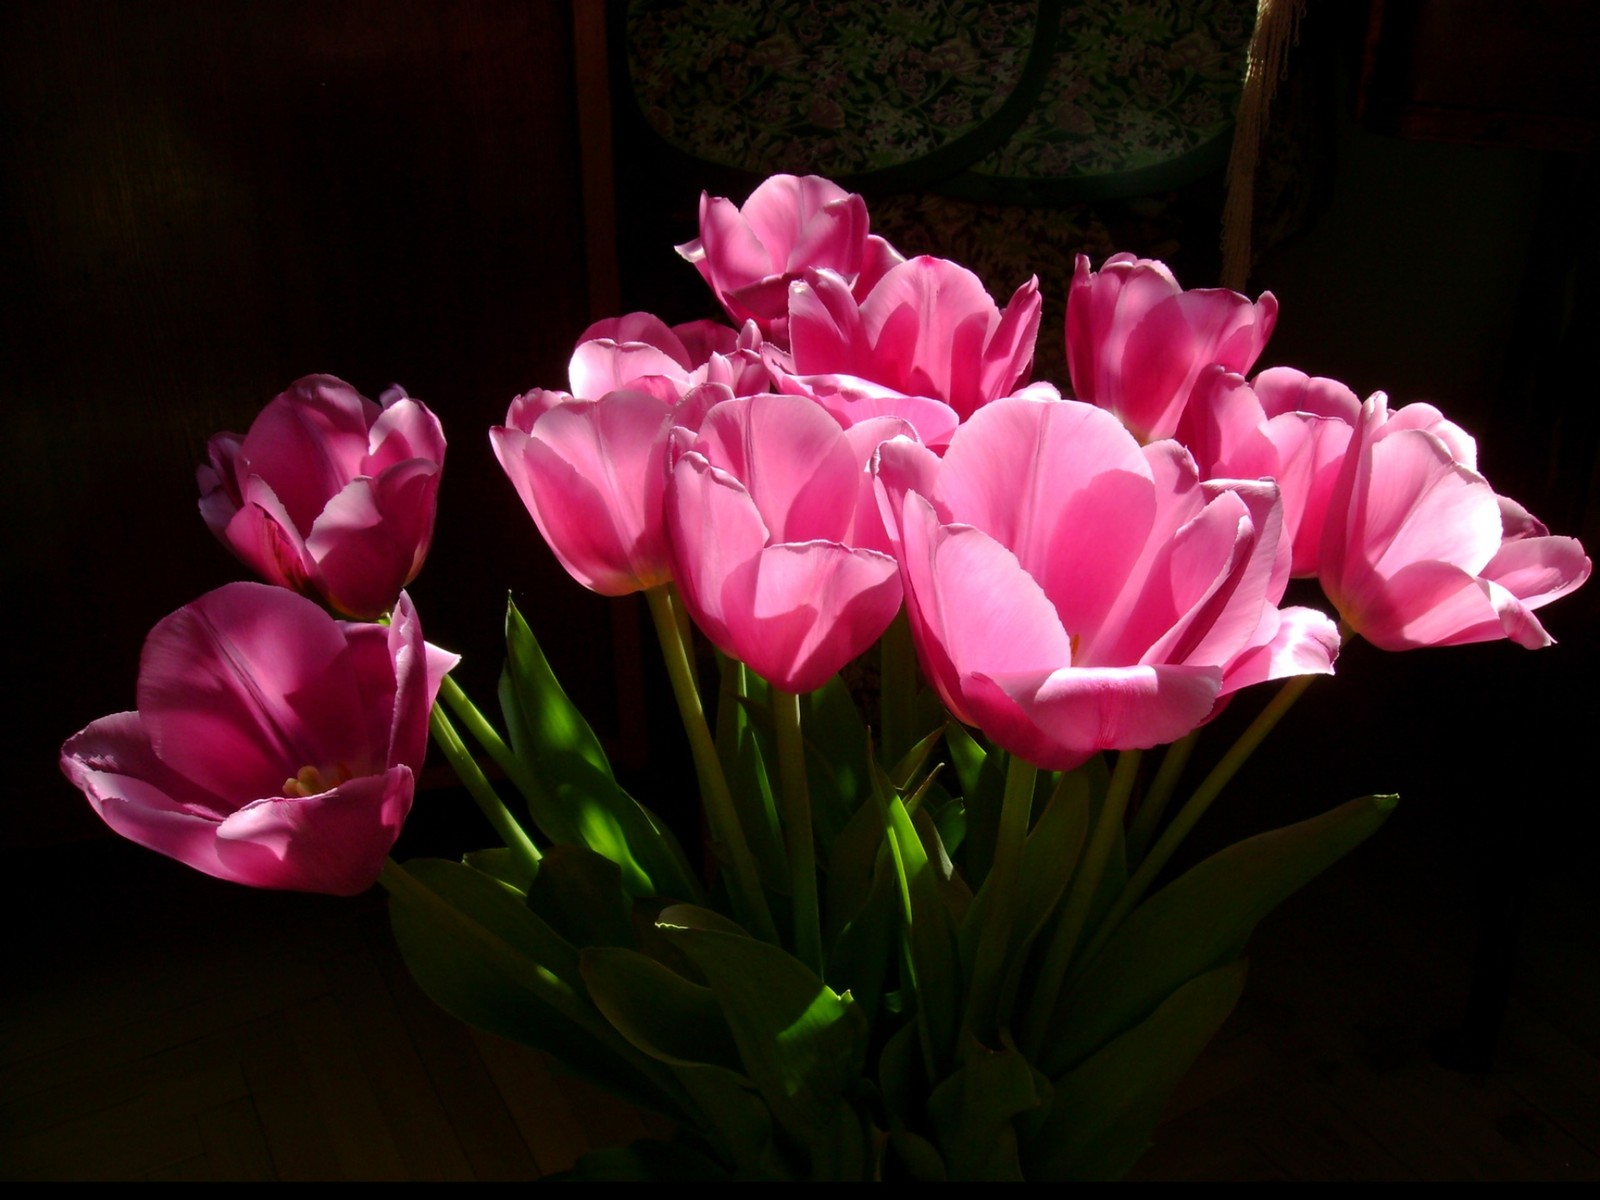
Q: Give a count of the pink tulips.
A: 11